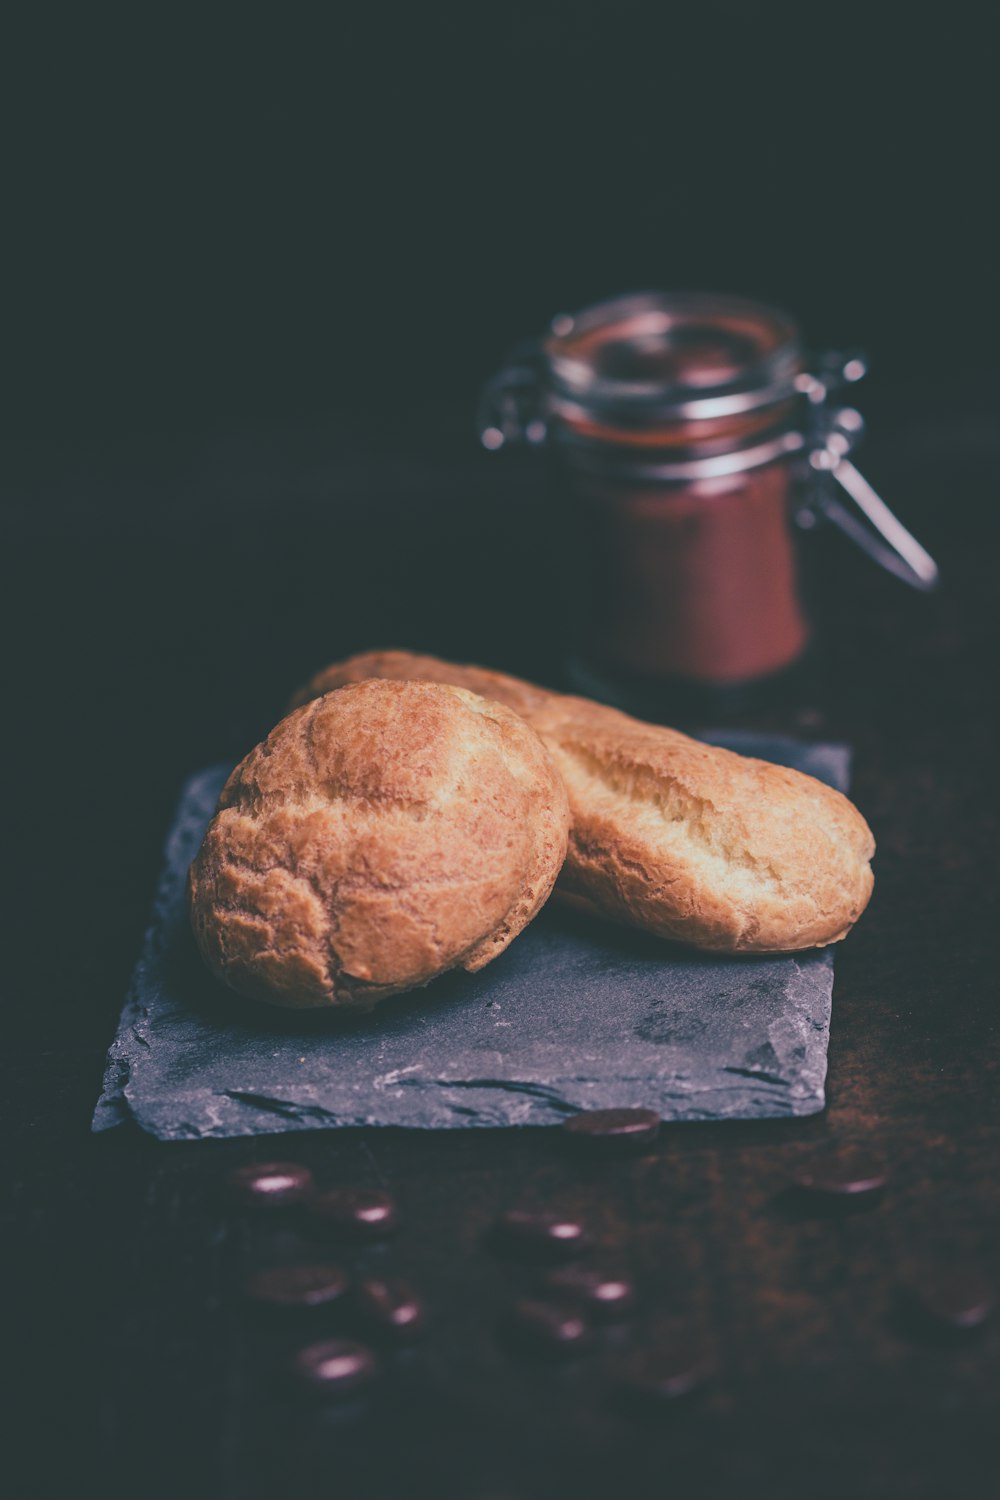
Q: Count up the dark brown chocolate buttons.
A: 12